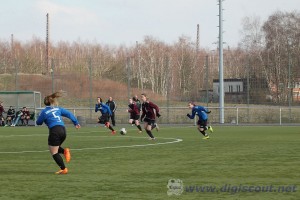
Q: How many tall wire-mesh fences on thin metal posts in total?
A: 1